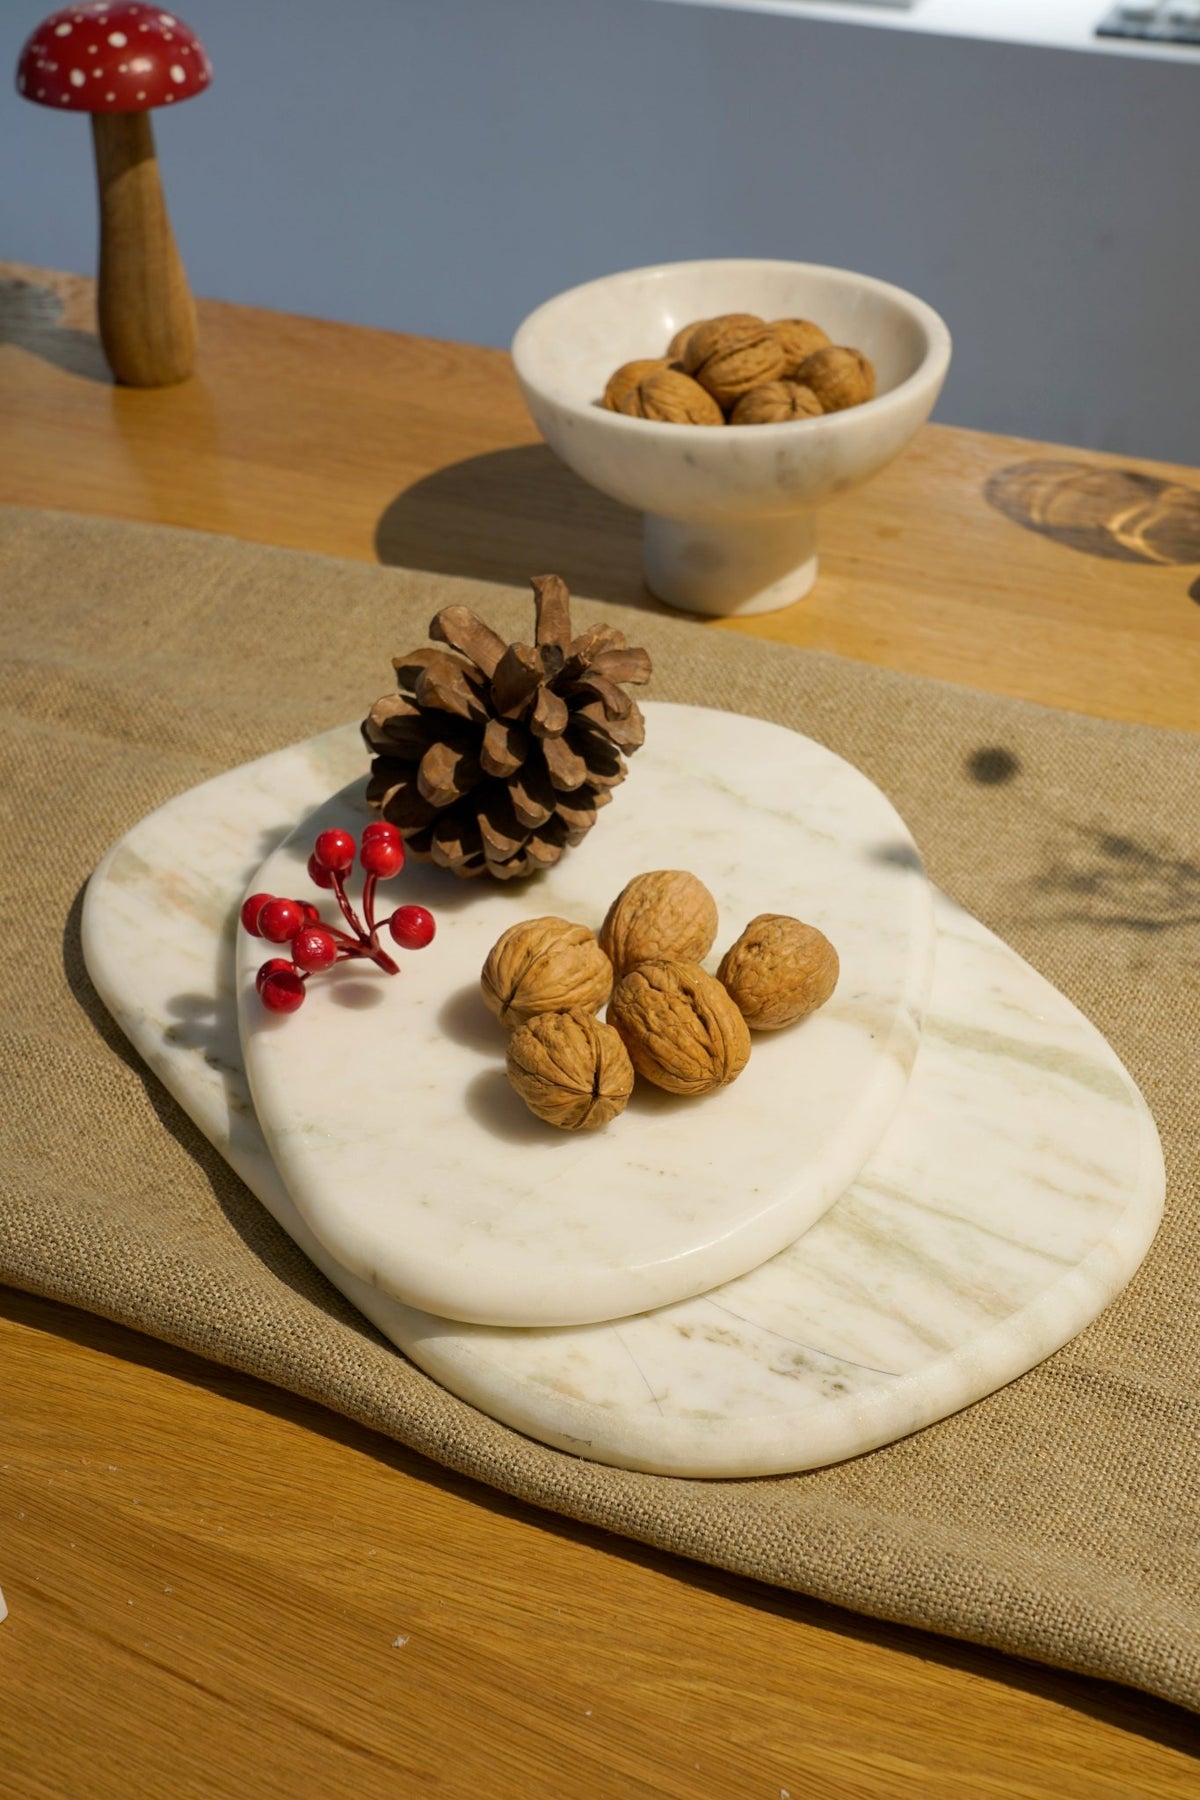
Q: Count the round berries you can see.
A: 11